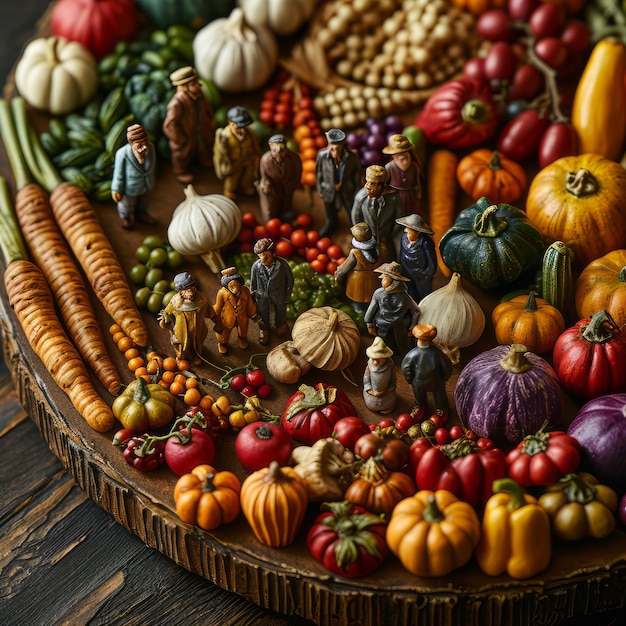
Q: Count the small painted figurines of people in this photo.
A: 15